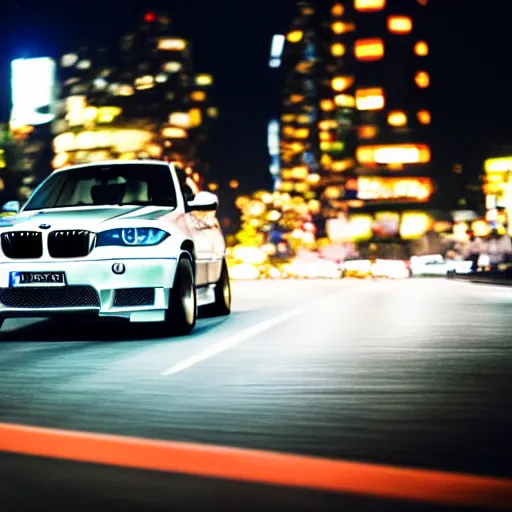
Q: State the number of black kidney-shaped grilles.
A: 2